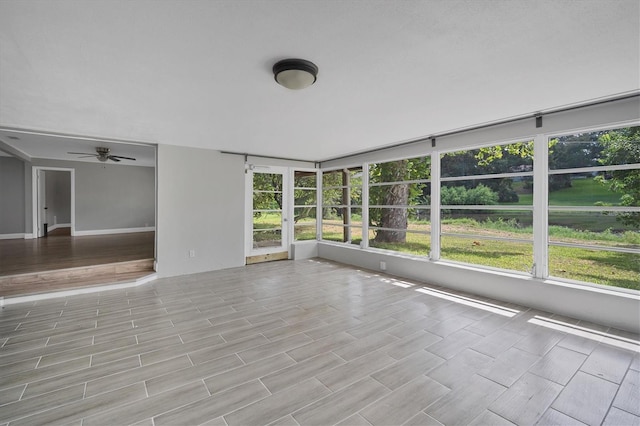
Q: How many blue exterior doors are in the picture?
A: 0